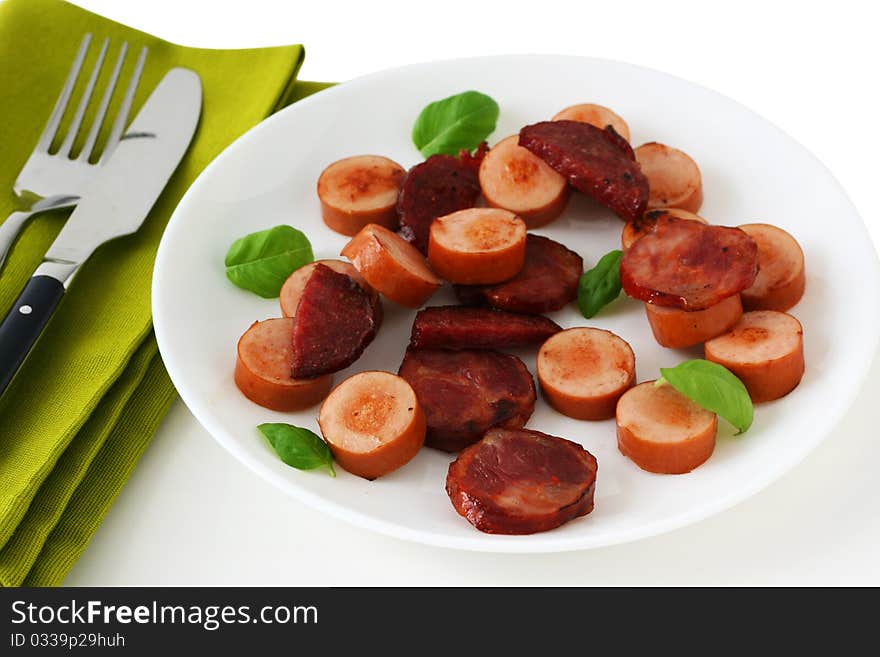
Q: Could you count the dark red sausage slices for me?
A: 8